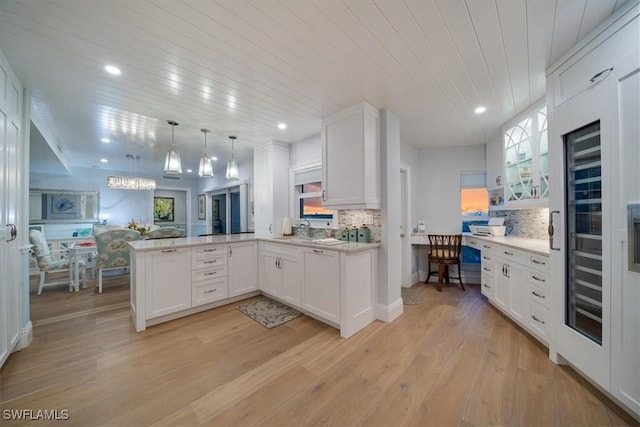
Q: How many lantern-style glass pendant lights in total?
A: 3